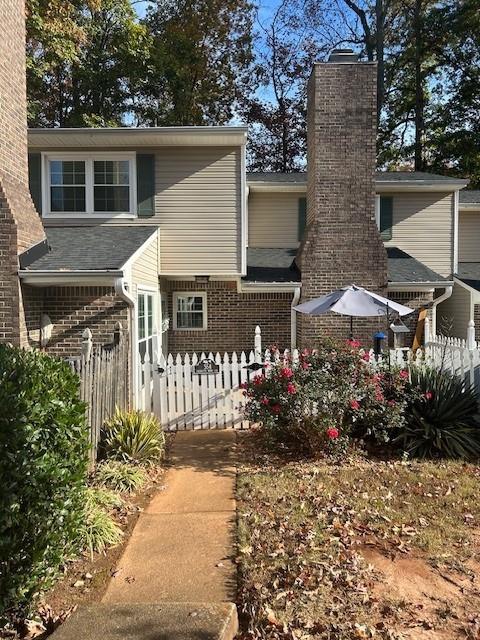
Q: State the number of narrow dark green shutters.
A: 4